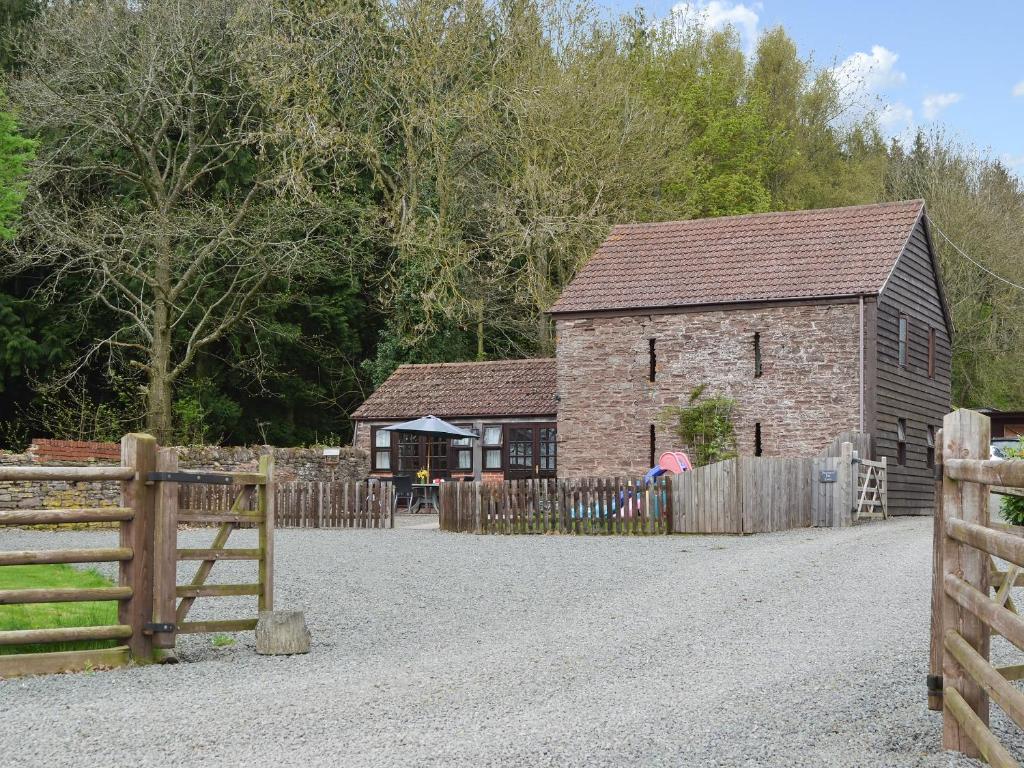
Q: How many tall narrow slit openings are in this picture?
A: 4